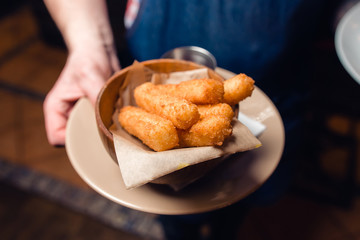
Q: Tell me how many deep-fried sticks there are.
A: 6